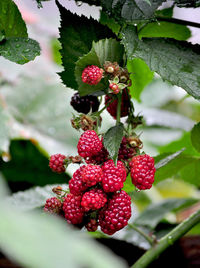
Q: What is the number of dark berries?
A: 1